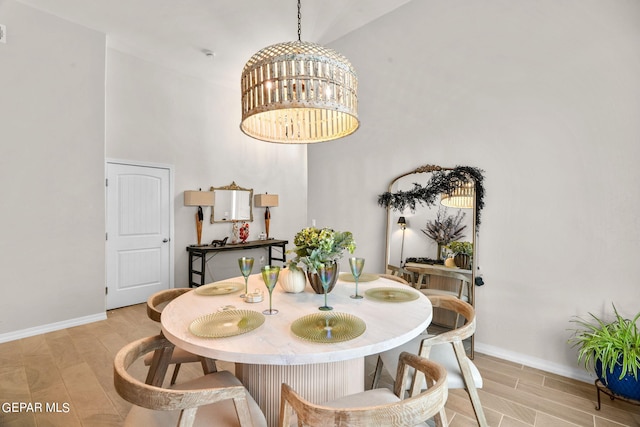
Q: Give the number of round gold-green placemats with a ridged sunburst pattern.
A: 5